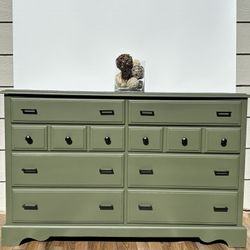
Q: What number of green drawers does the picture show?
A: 12